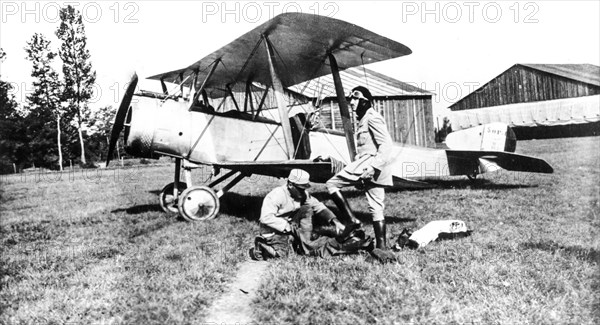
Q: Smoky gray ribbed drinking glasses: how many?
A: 0